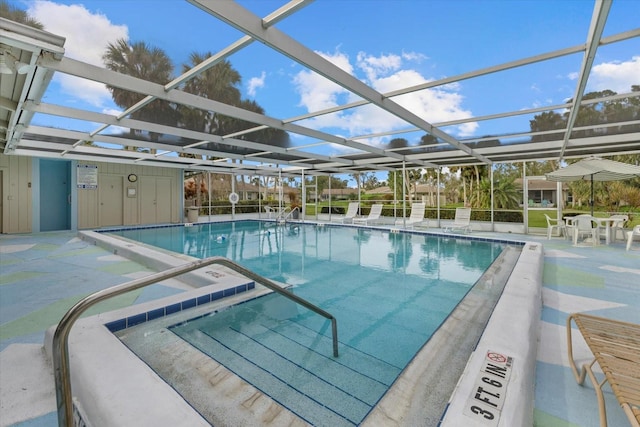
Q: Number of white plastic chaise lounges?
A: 4